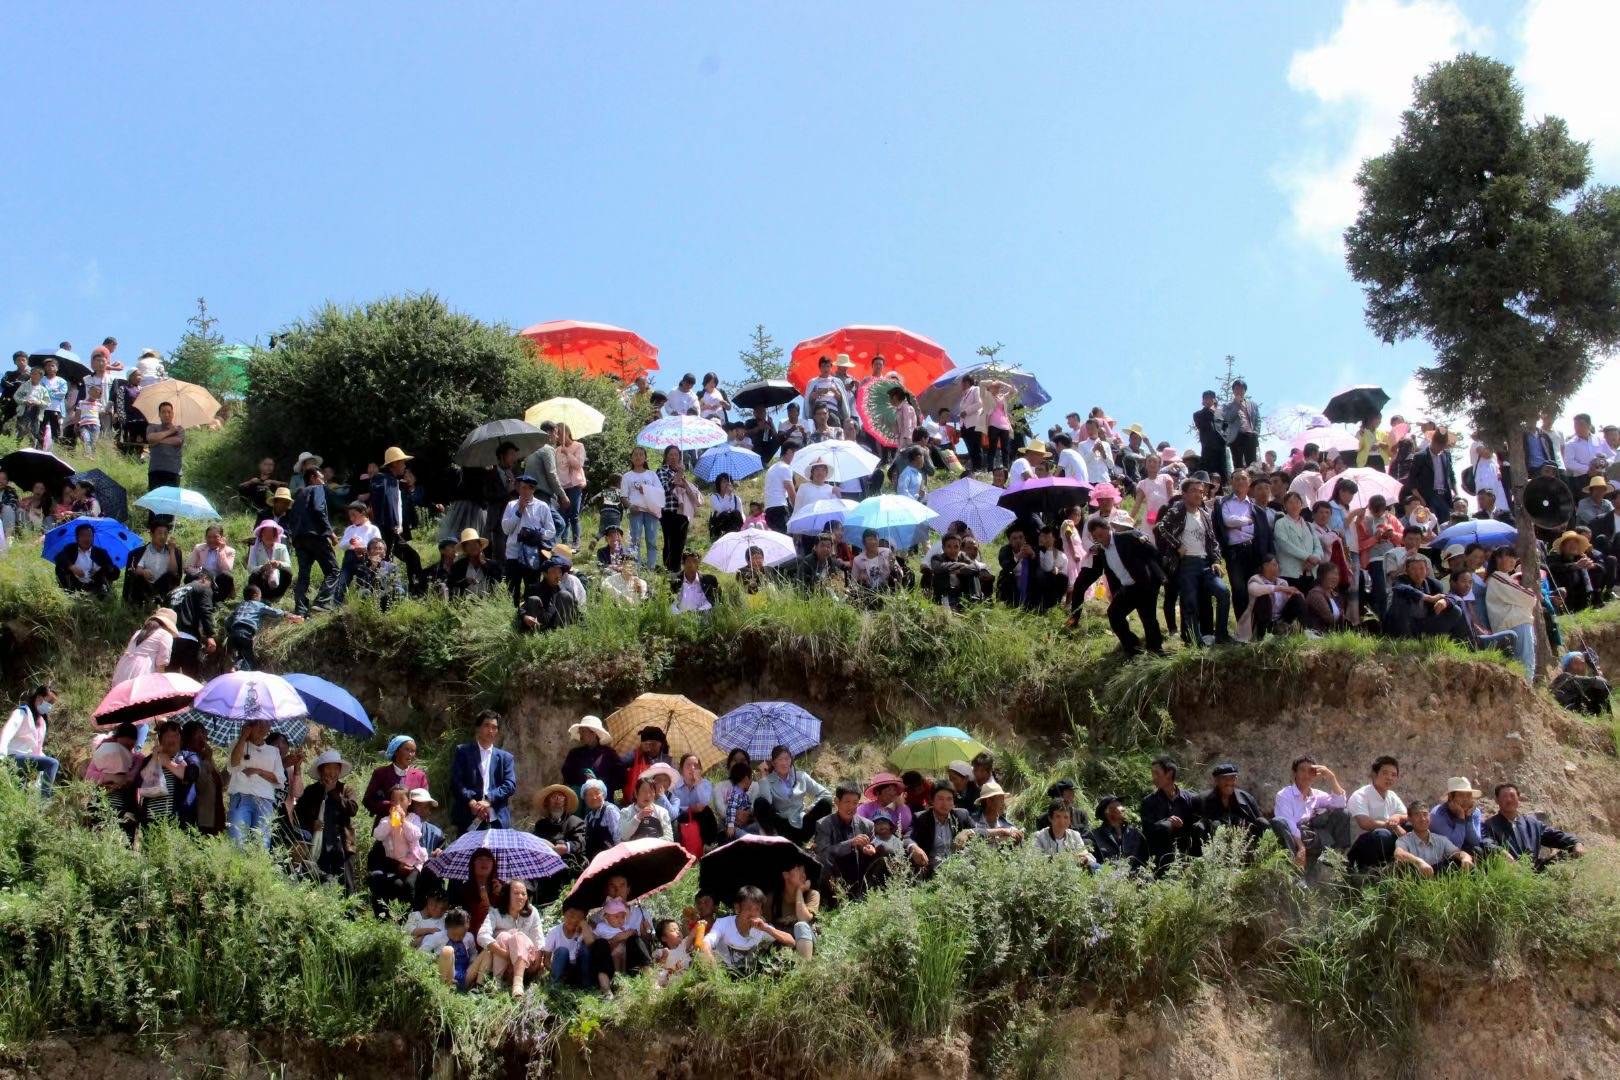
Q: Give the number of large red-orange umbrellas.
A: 2